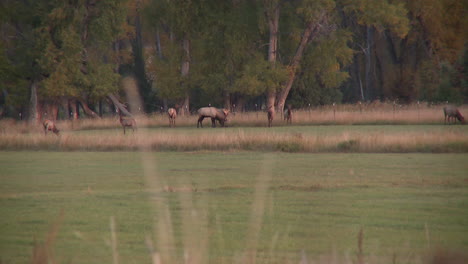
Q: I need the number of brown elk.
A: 7